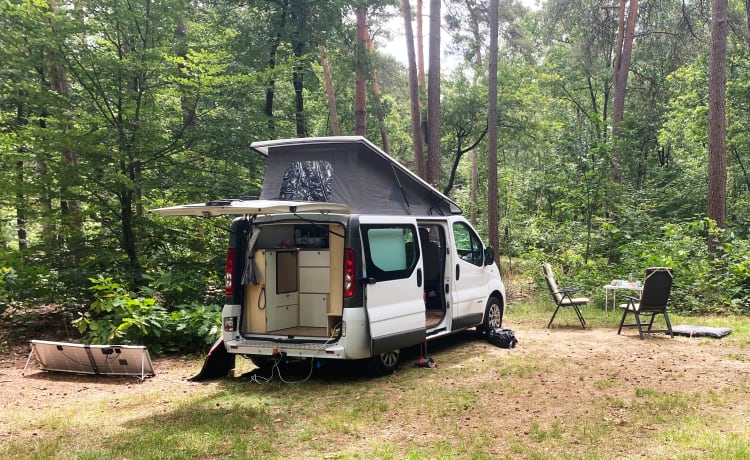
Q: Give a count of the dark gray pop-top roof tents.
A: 1